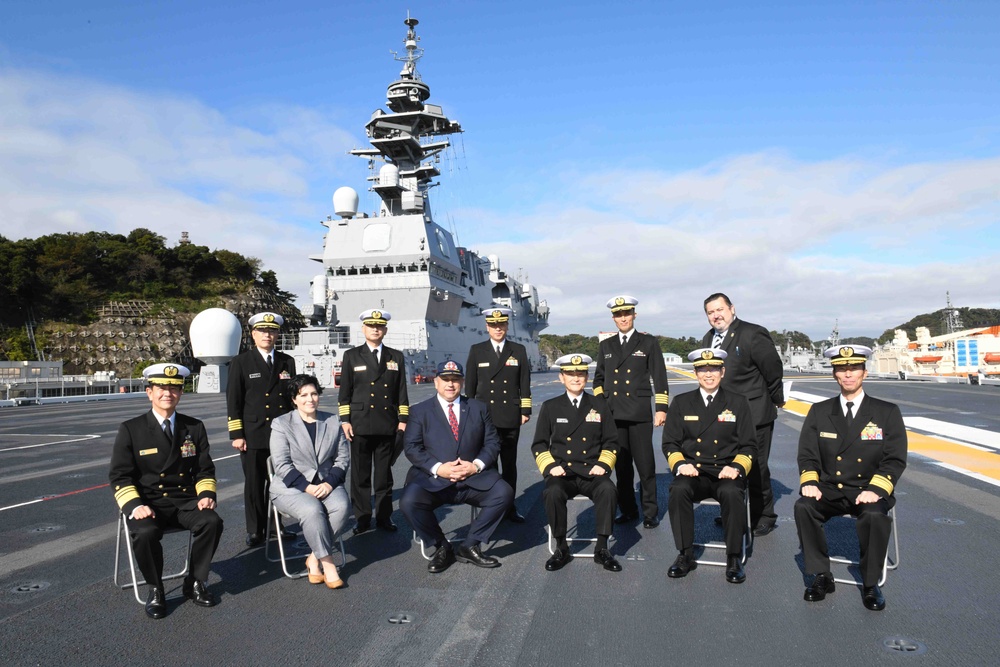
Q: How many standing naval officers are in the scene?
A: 4